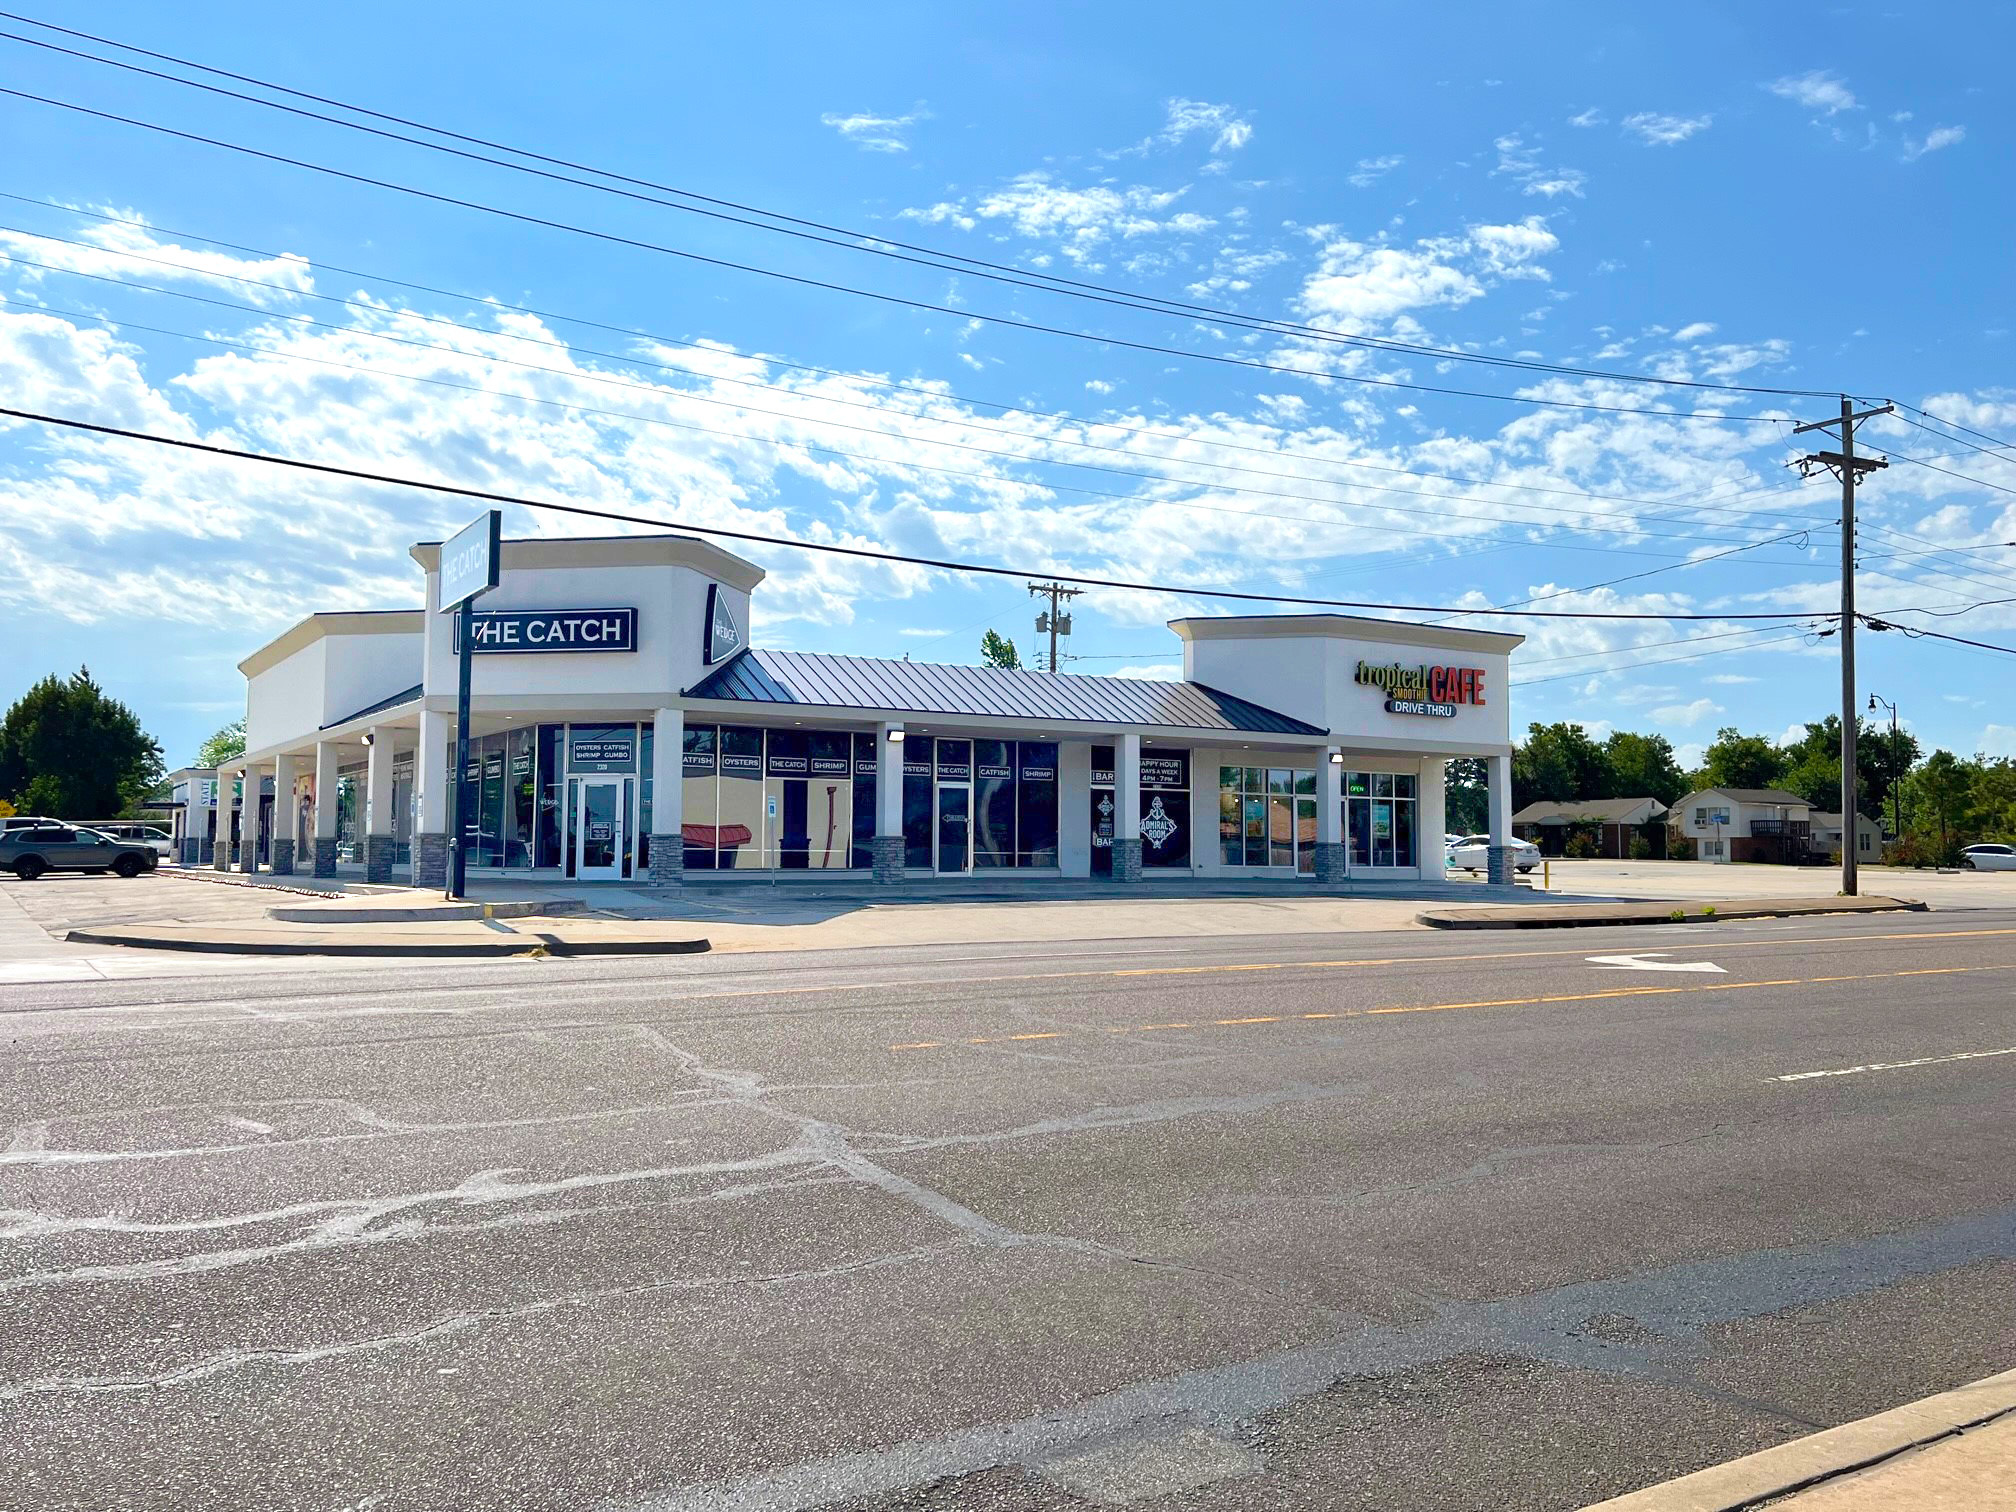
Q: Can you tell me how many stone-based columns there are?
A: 11